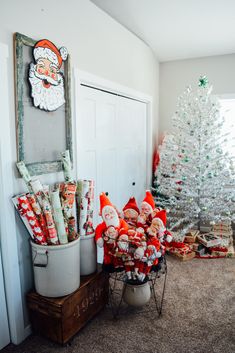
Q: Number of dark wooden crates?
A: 1